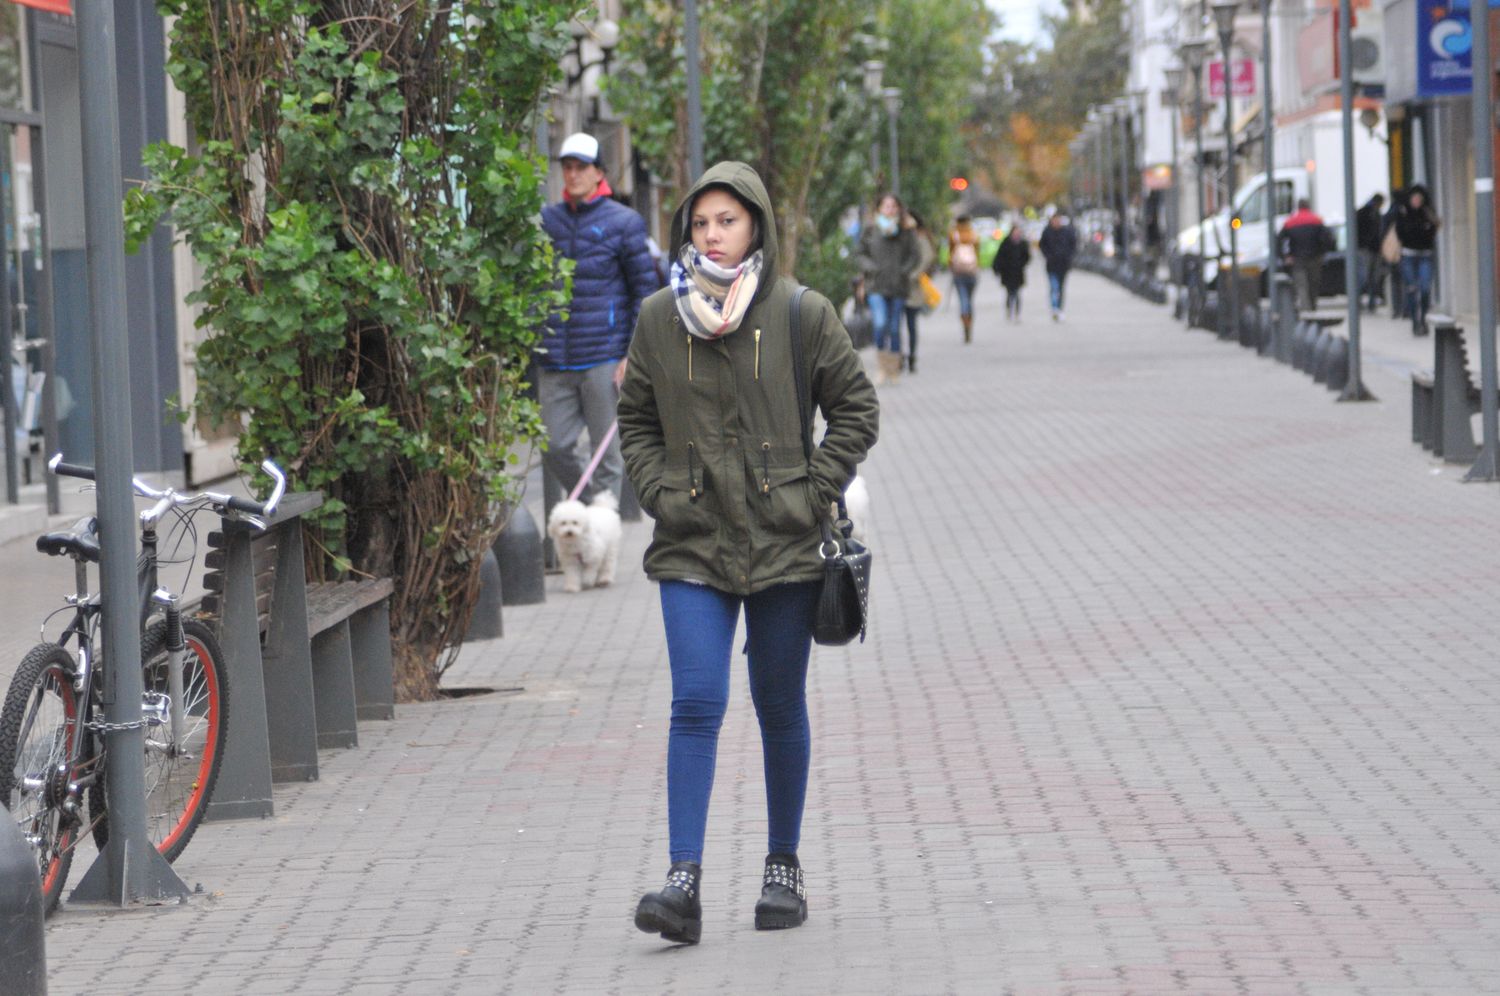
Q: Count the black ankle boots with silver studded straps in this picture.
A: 2